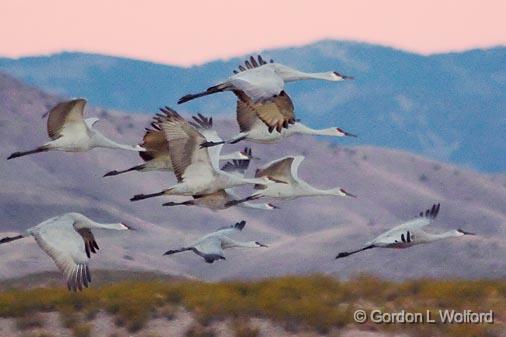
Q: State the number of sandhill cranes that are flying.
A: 10